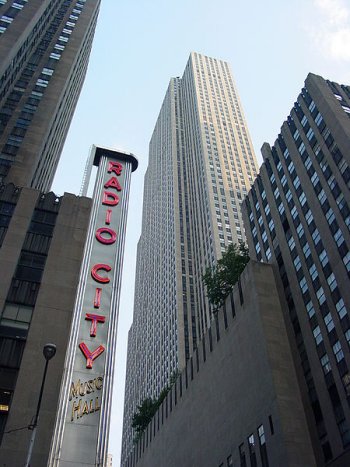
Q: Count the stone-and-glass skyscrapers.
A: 3